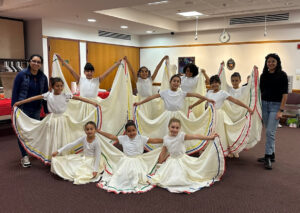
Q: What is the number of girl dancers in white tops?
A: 10